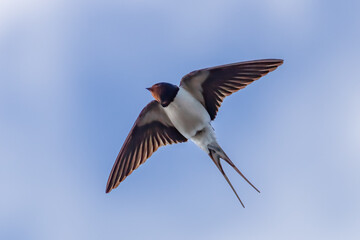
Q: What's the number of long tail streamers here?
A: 2